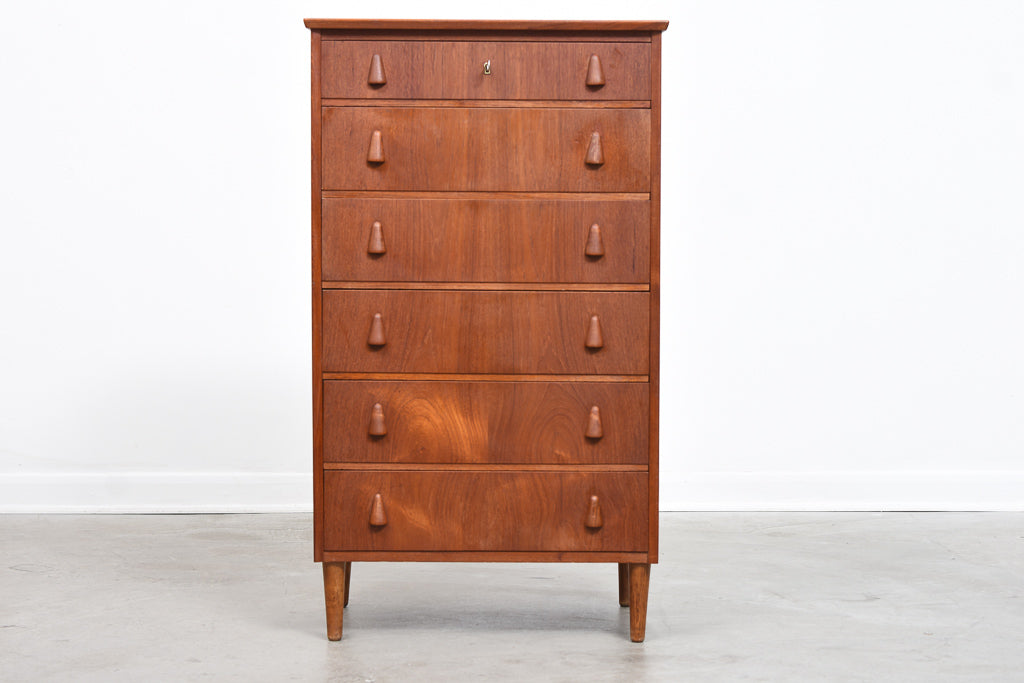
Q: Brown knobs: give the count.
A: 12